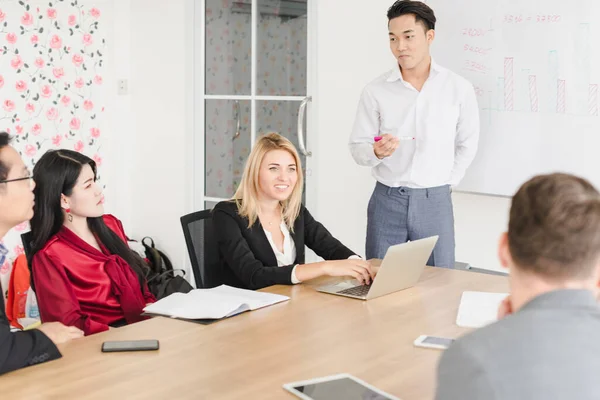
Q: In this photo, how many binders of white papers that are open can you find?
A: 1